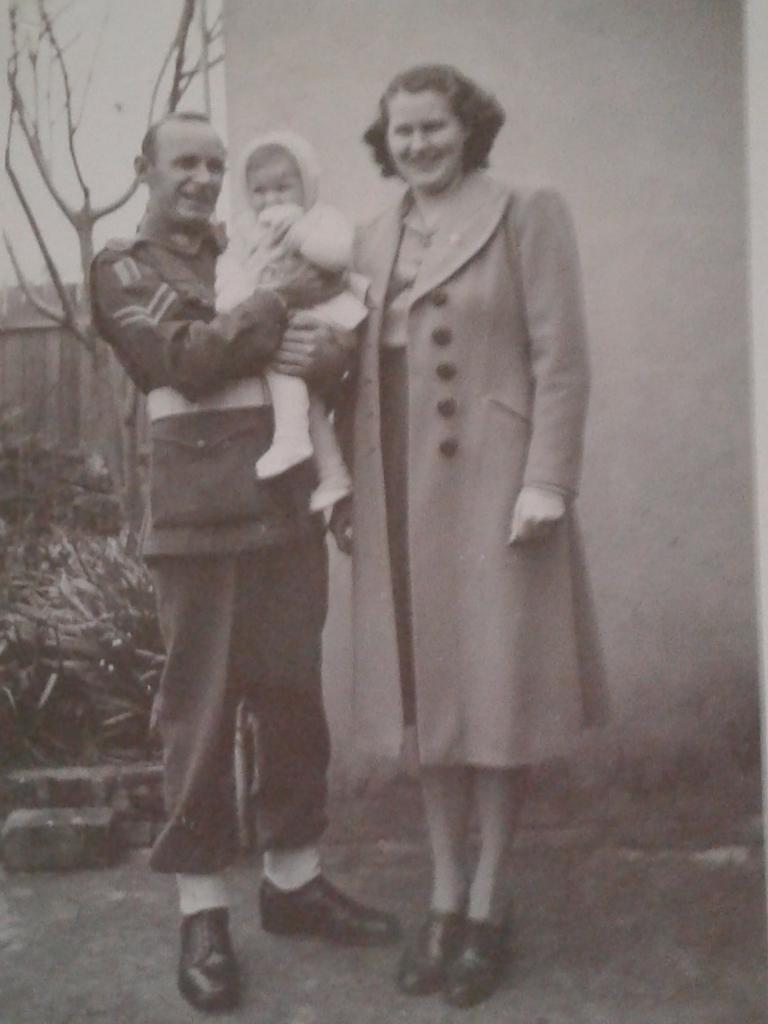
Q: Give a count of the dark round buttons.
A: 5